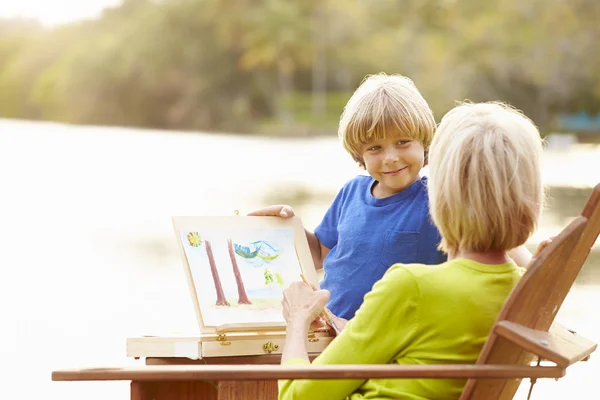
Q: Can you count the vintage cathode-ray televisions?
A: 0